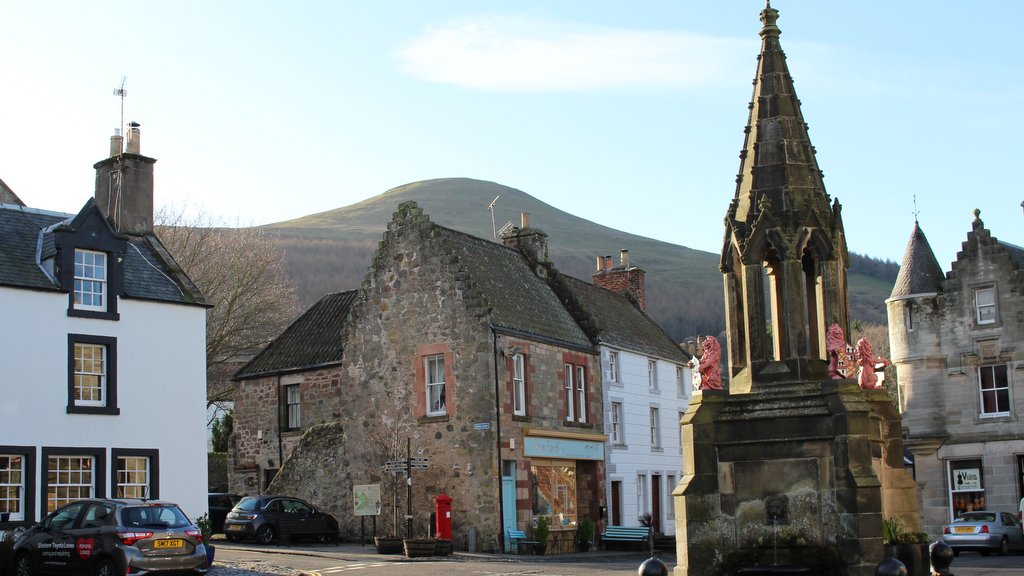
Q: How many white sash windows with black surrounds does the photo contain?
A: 5